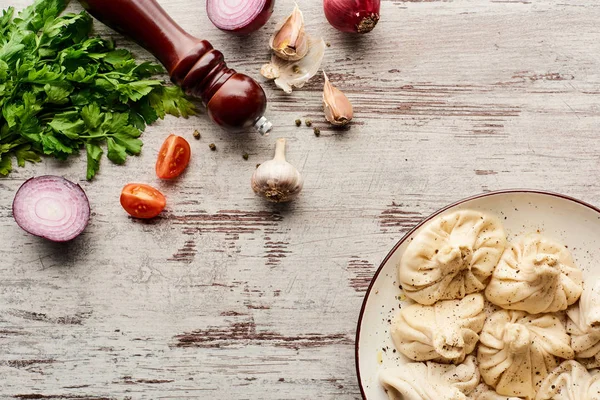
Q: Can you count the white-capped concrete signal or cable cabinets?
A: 0